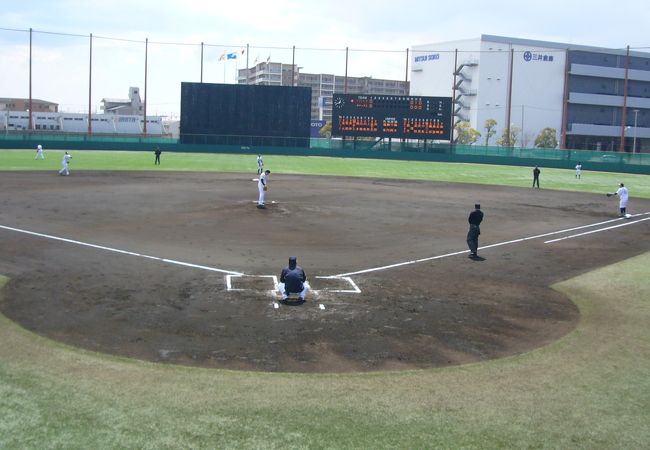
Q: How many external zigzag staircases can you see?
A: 1